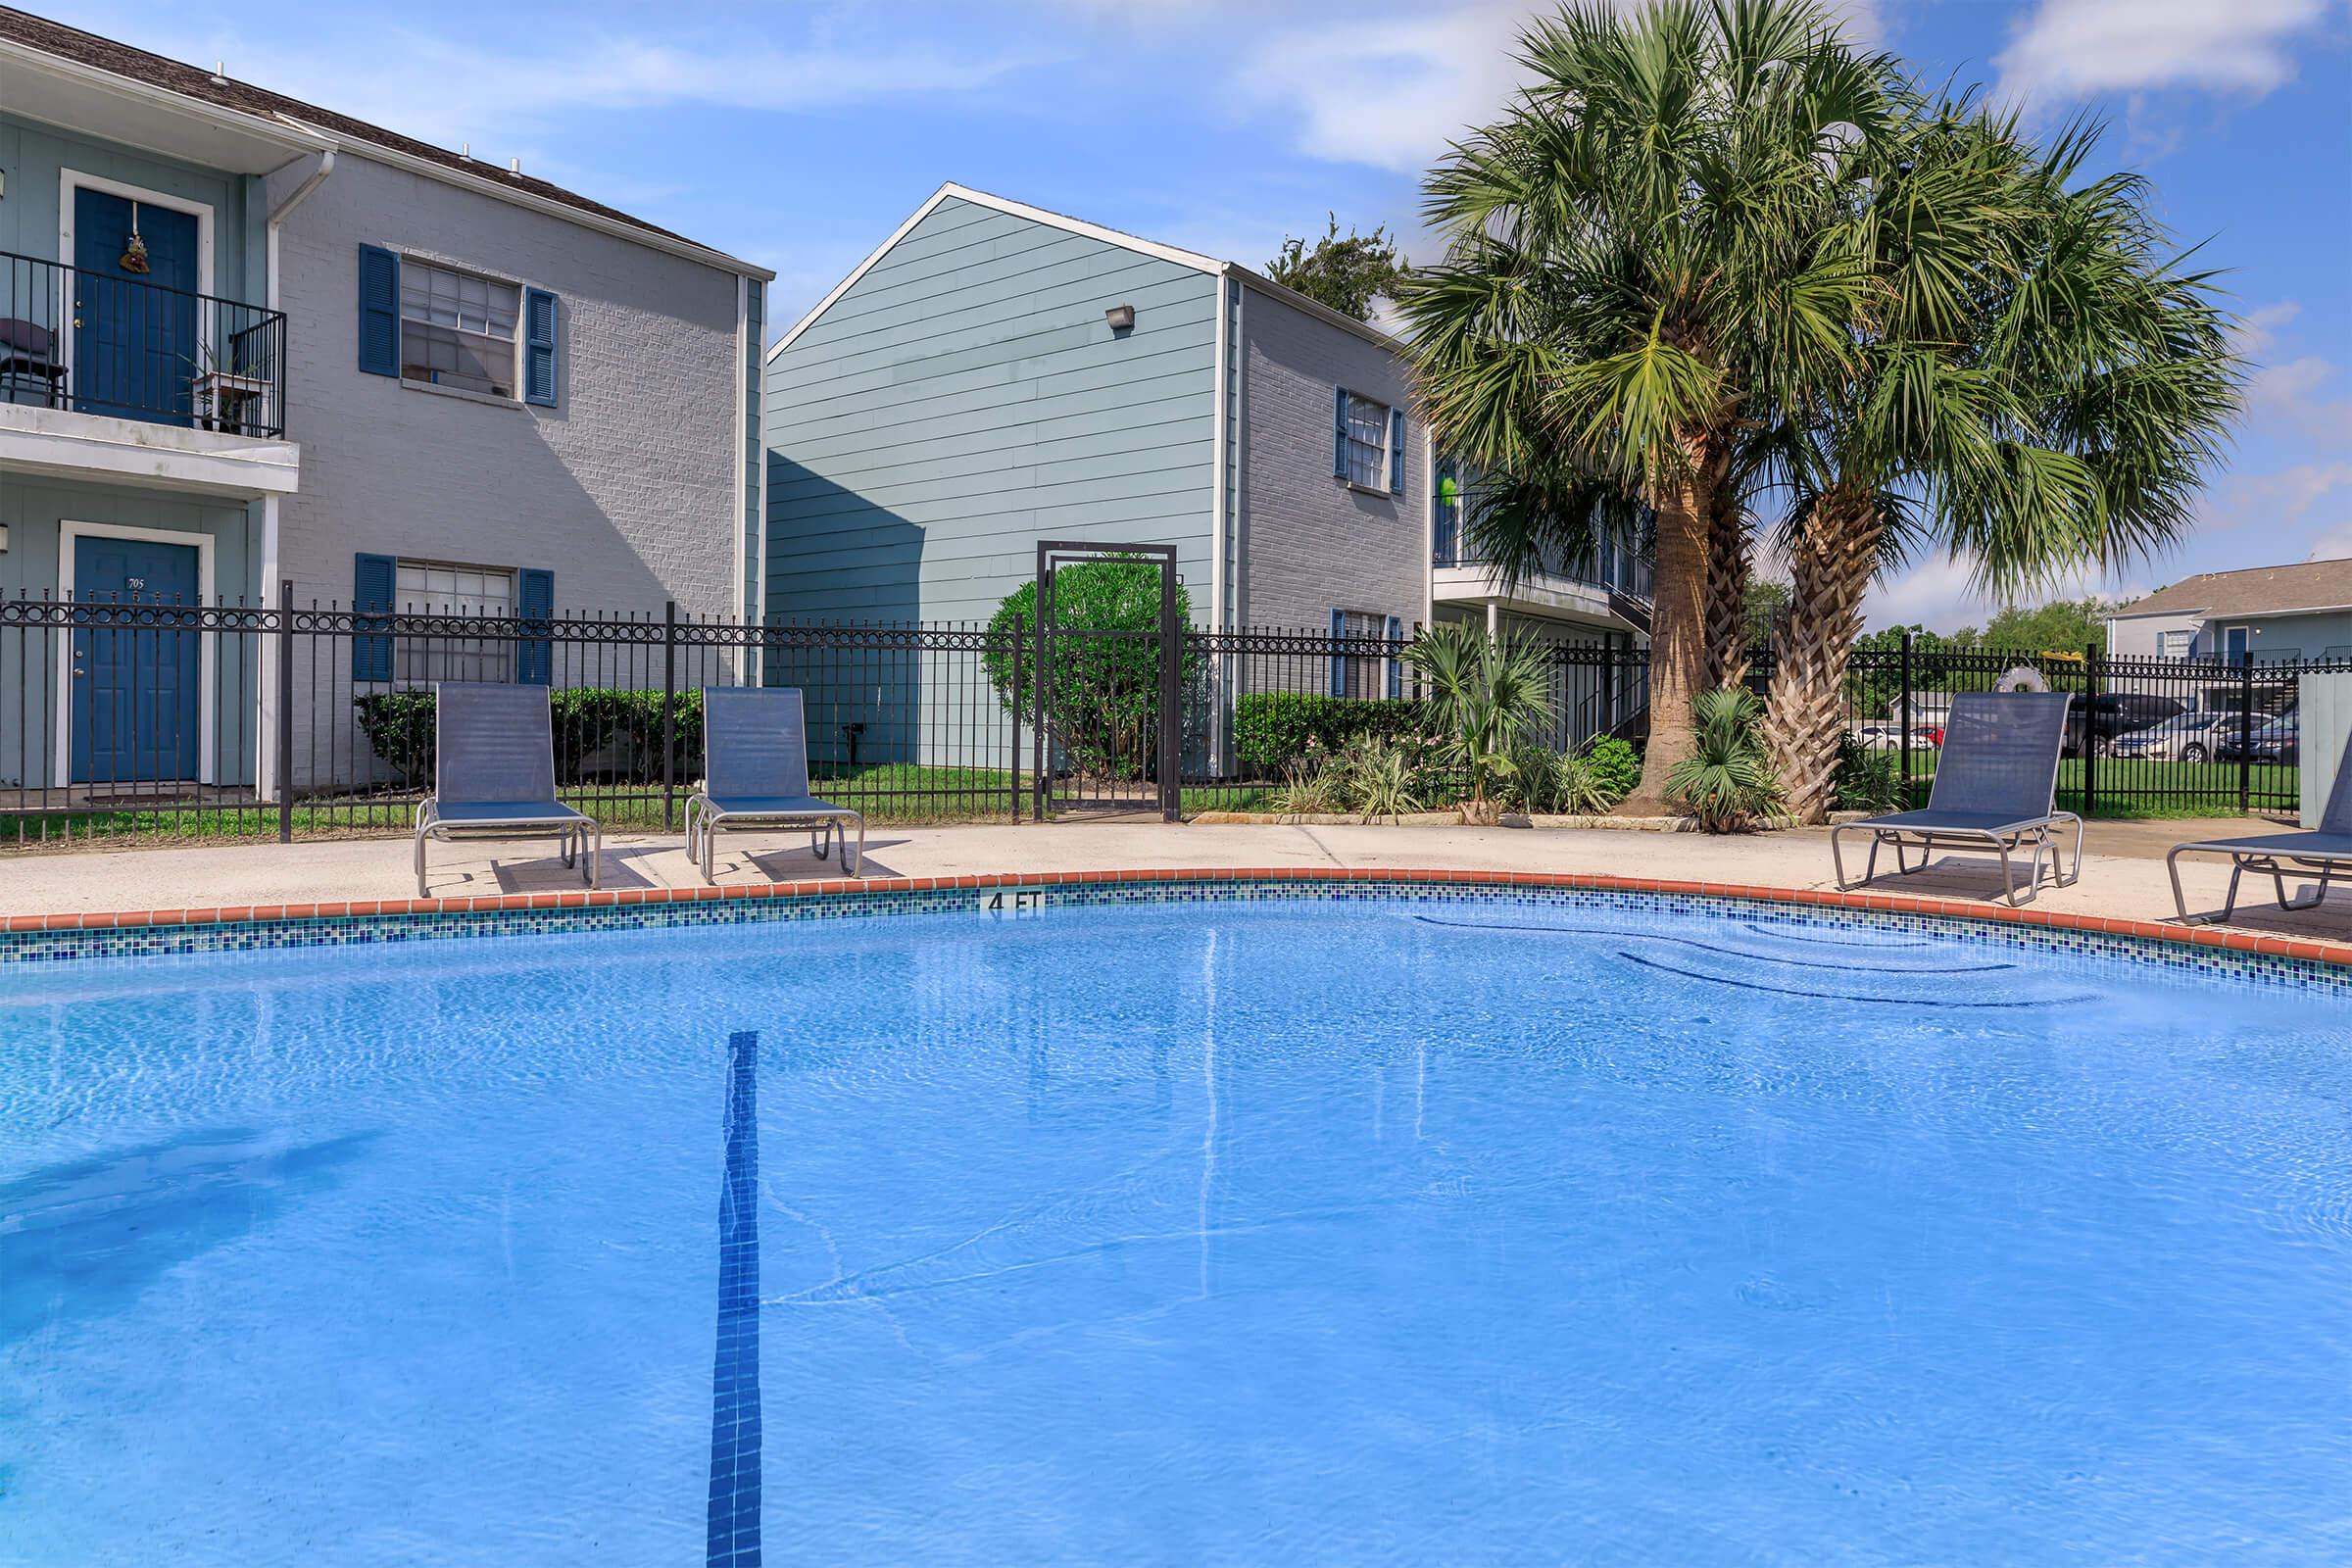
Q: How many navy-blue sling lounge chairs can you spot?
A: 4